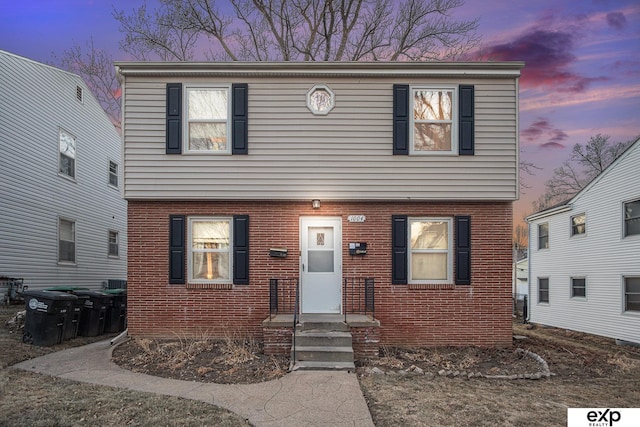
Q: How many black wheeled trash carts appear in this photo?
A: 4